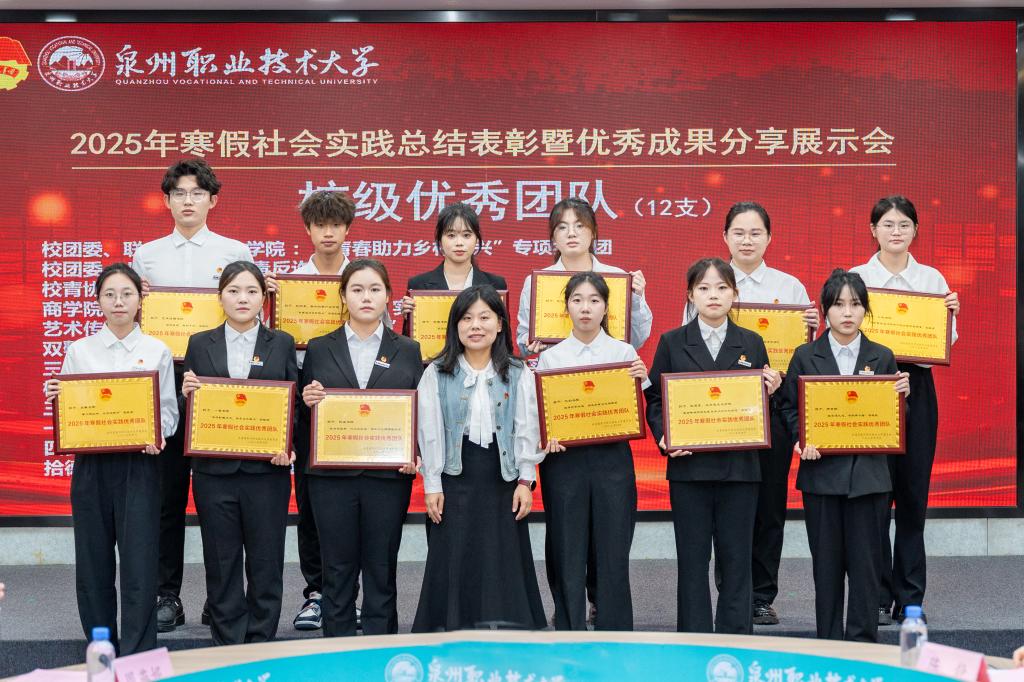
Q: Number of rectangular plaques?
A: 12